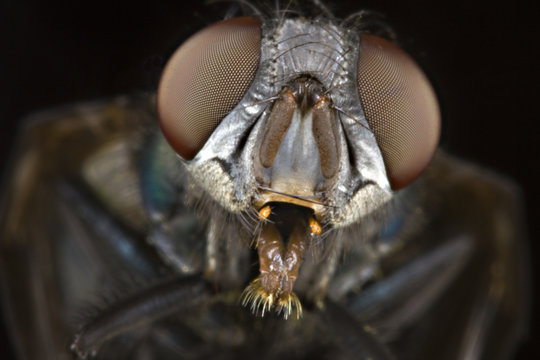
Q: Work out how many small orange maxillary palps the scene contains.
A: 2